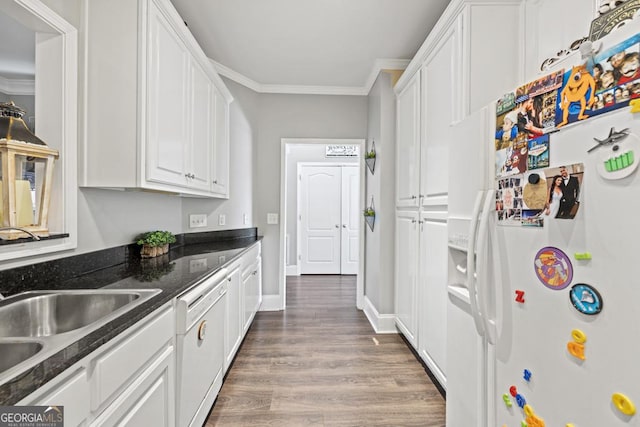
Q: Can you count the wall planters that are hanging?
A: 2